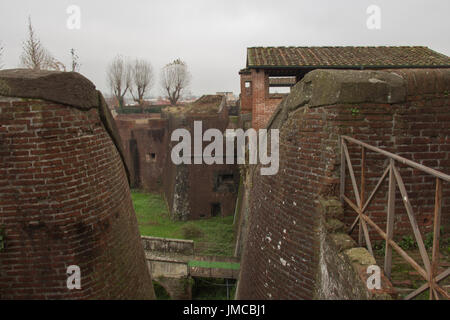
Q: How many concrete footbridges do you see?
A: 1